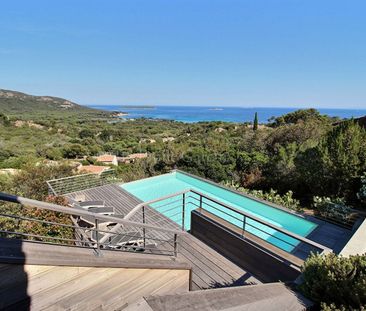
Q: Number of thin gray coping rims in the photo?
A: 1